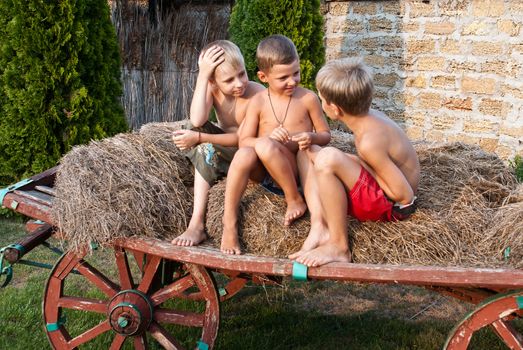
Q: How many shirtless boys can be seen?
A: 3